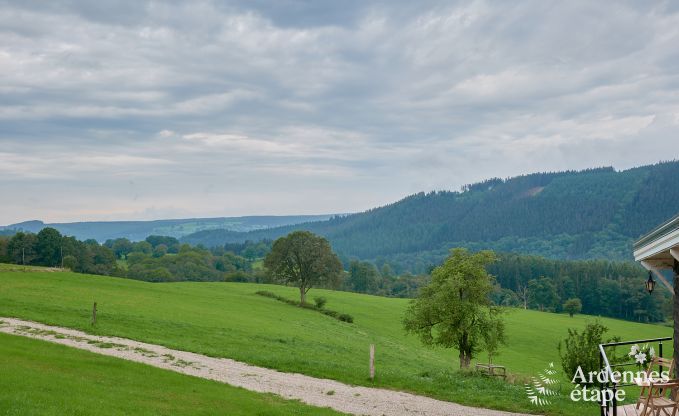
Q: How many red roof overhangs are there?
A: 0